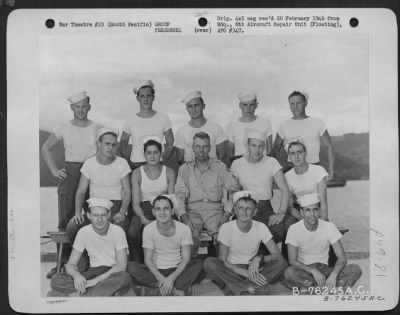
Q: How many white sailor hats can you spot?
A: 13